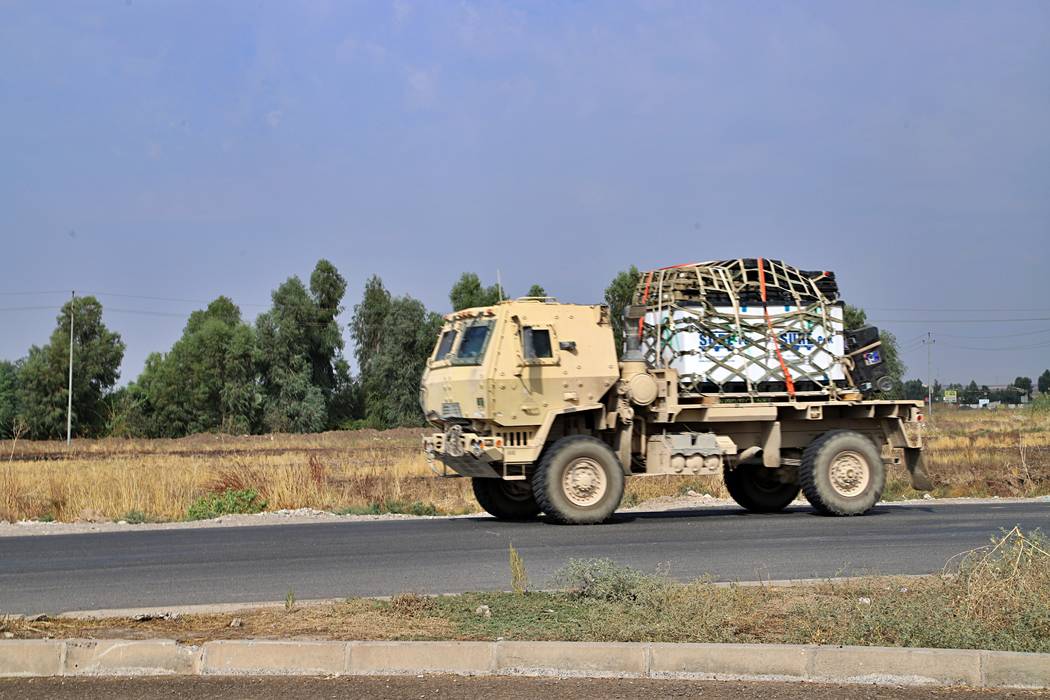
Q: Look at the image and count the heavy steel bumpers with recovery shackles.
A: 1